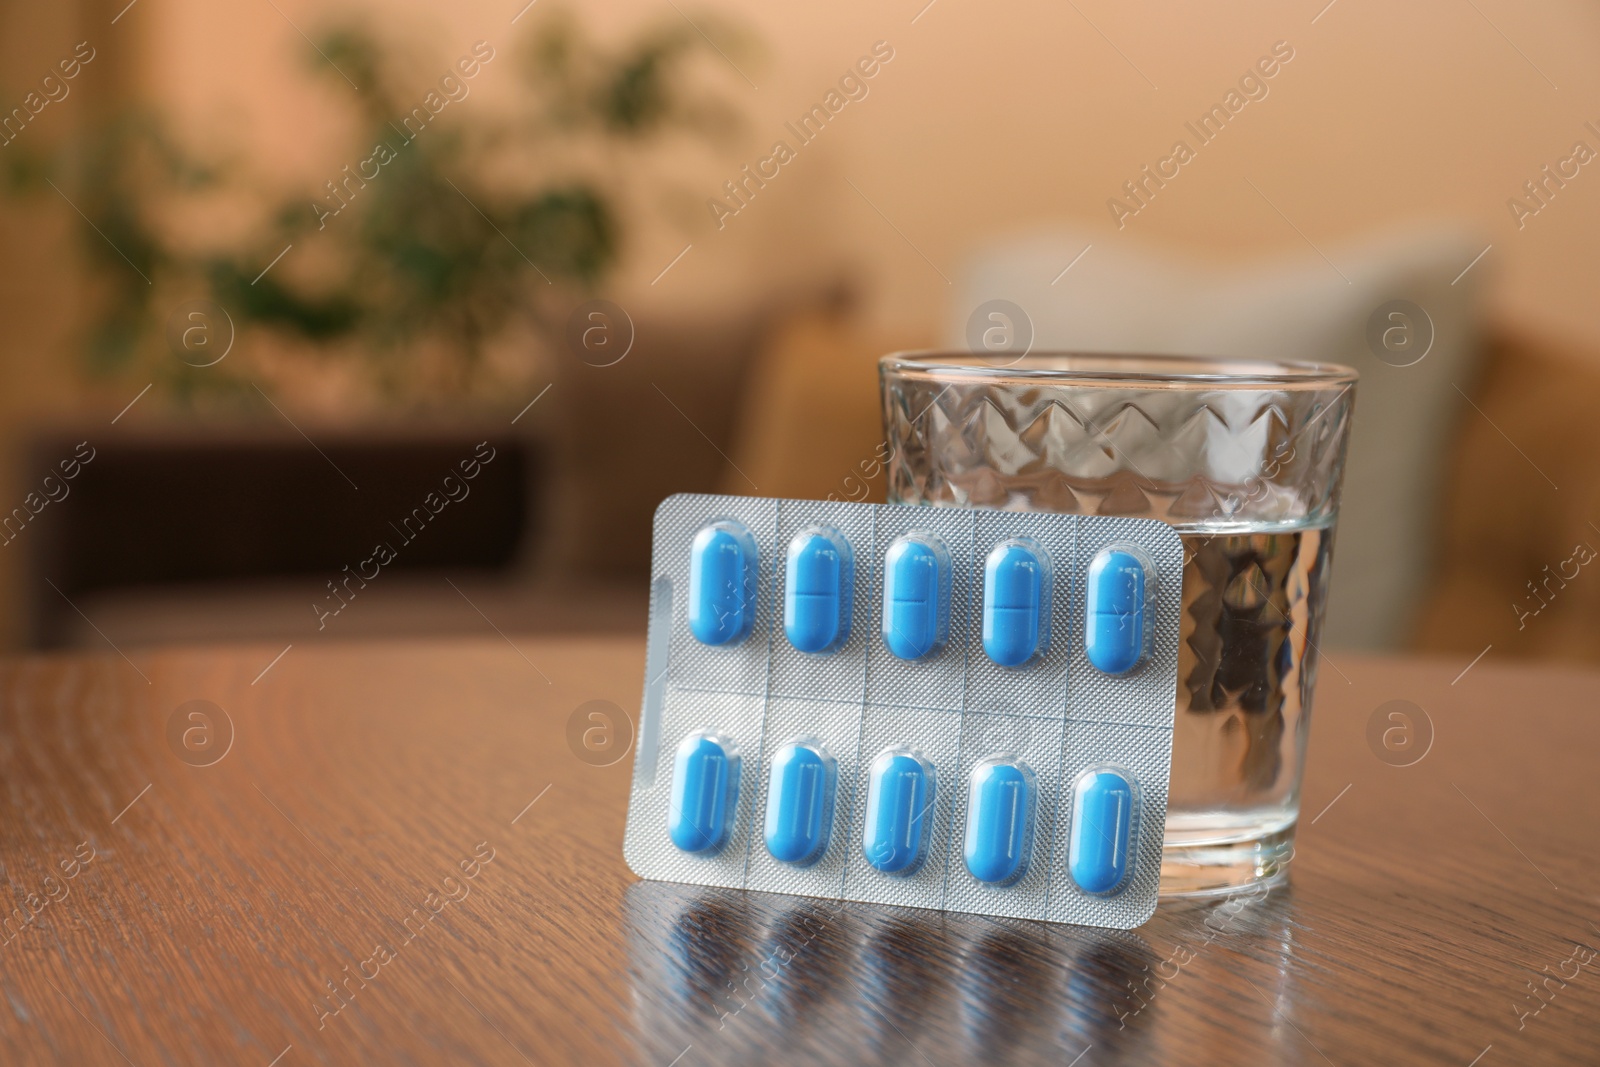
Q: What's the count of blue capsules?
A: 10